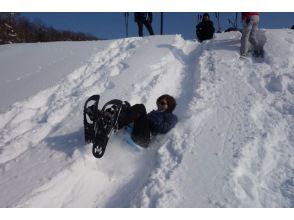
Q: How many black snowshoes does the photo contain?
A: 2